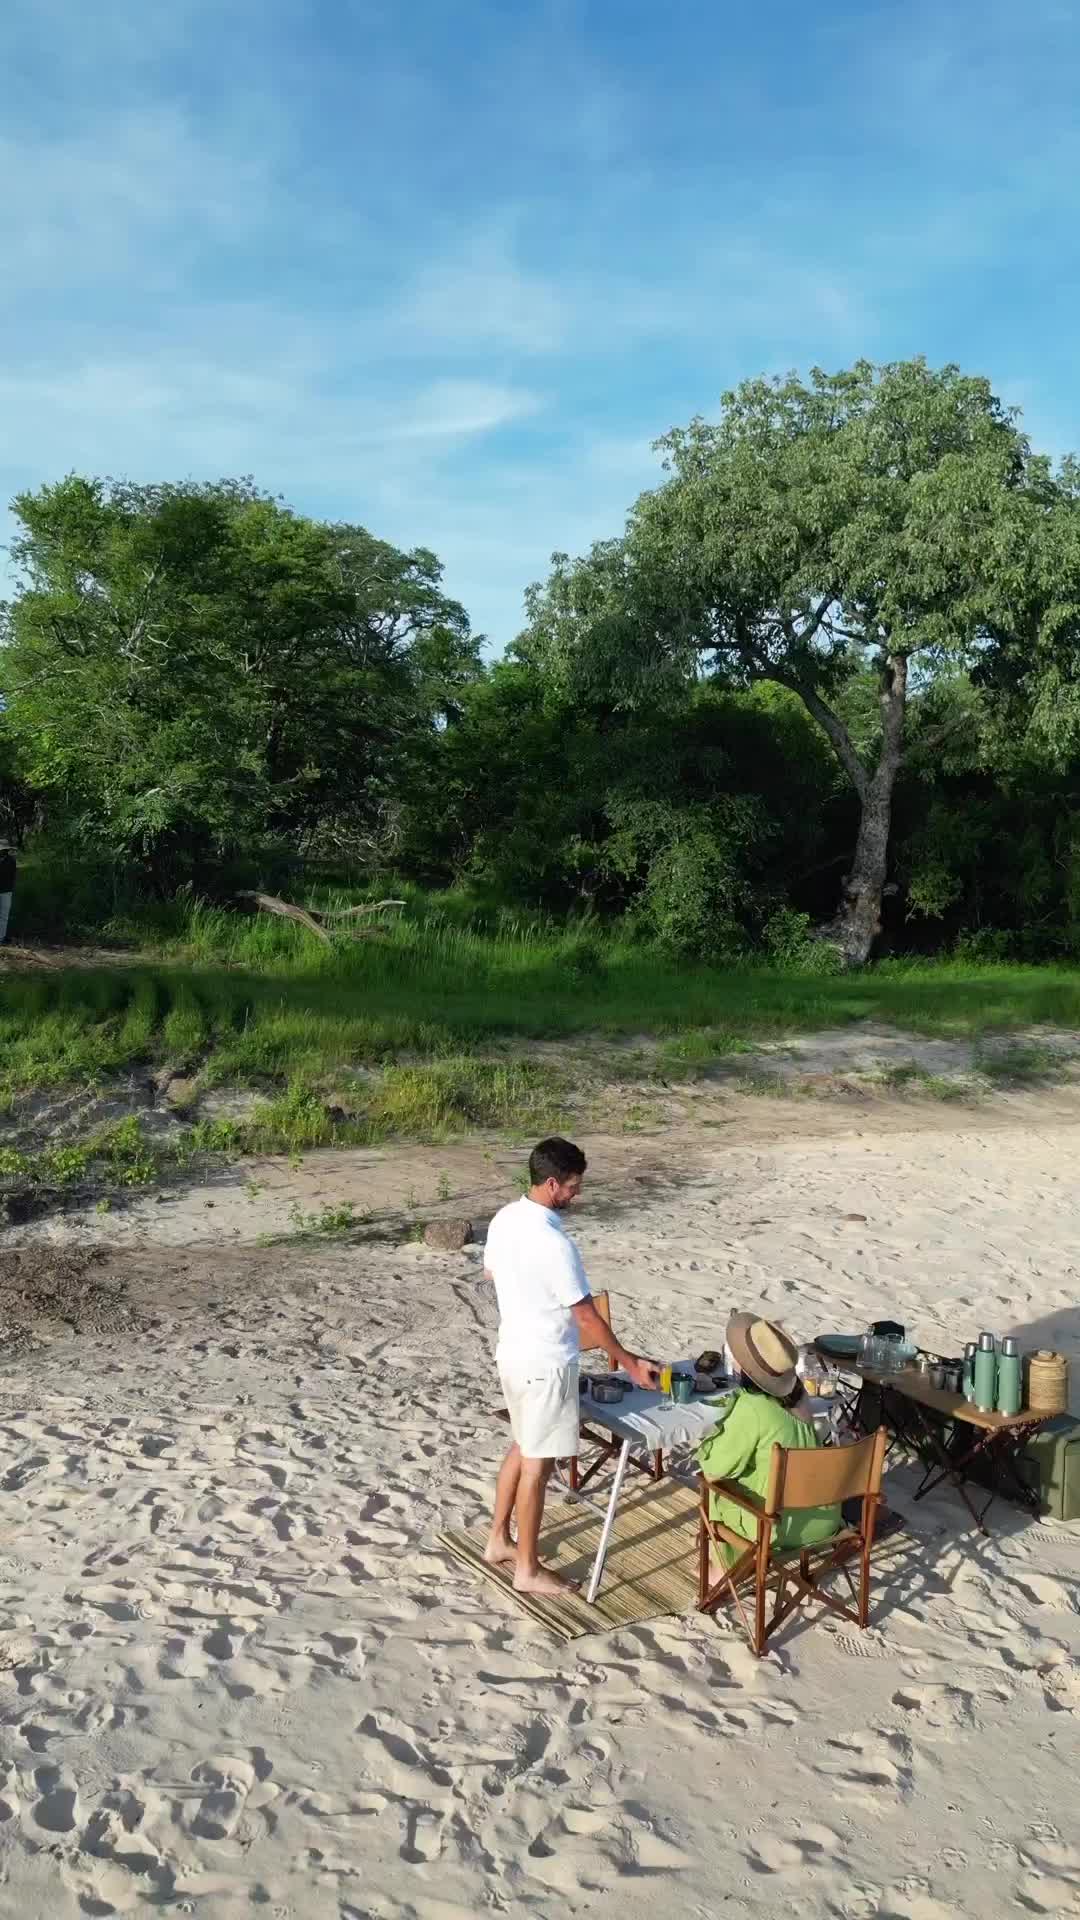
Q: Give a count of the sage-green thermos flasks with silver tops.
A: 3